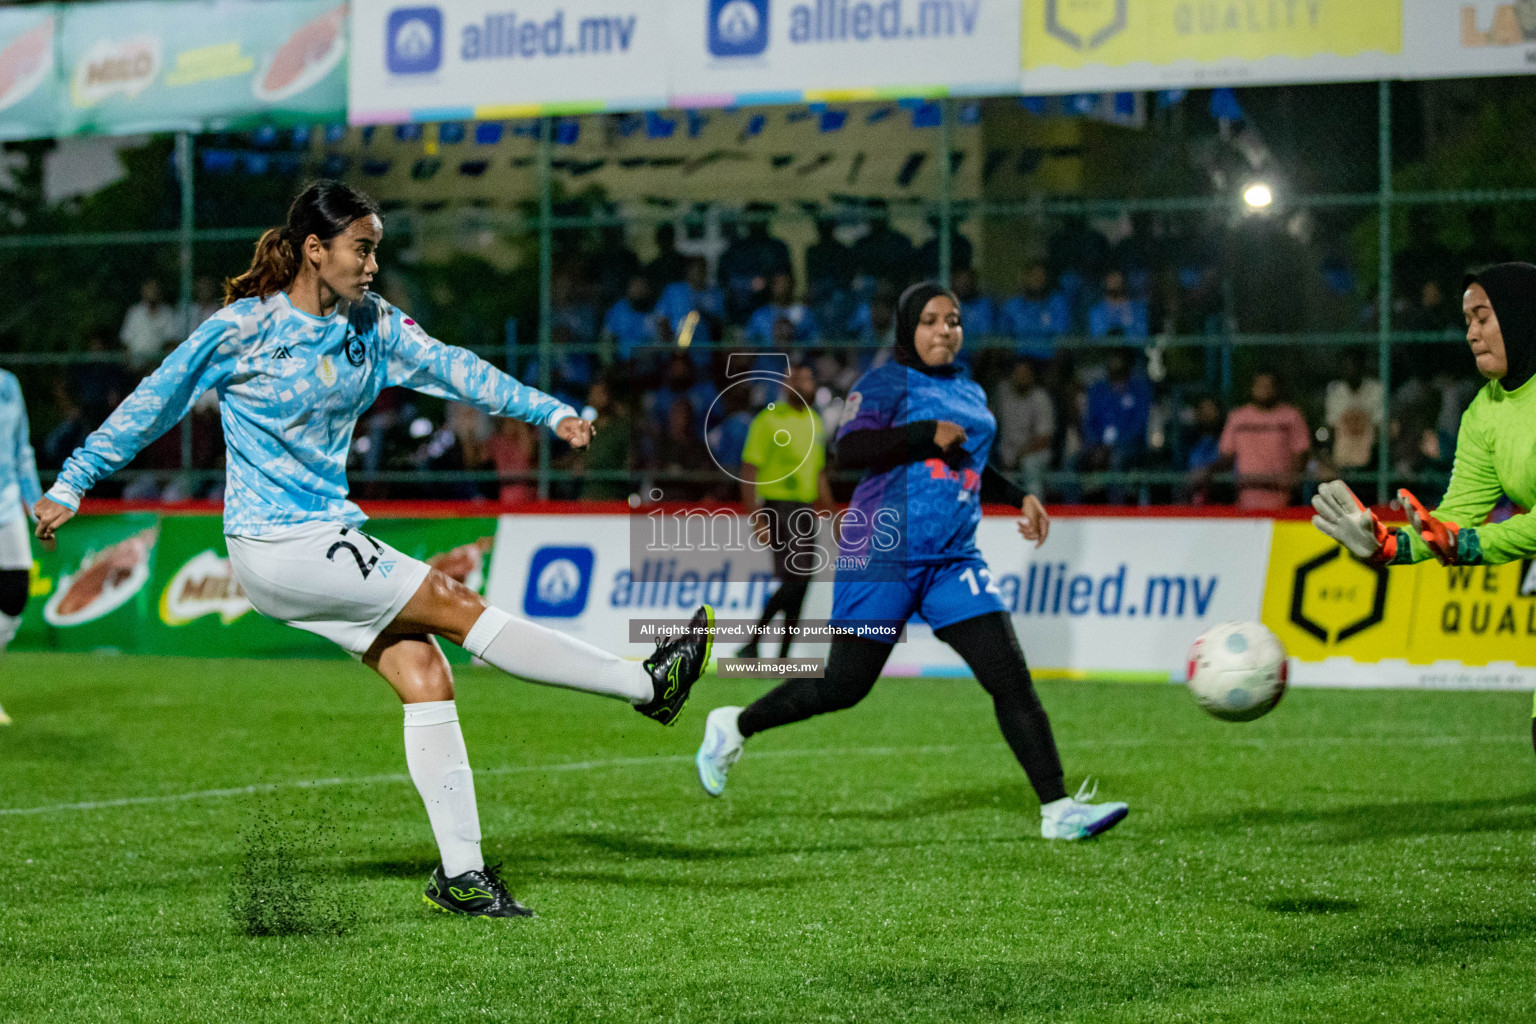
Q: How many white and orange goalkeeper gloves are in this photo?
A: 2